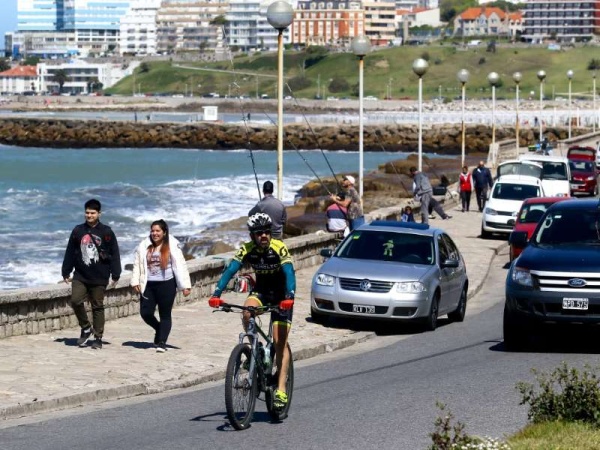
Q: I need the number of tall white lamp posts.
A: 9